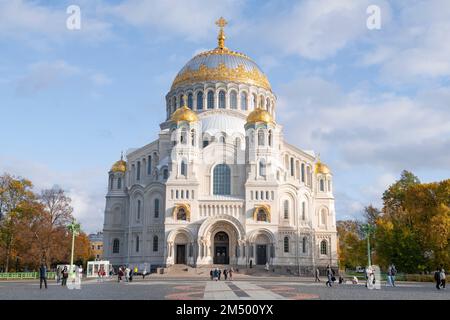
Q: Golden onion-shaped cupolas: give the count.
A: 4